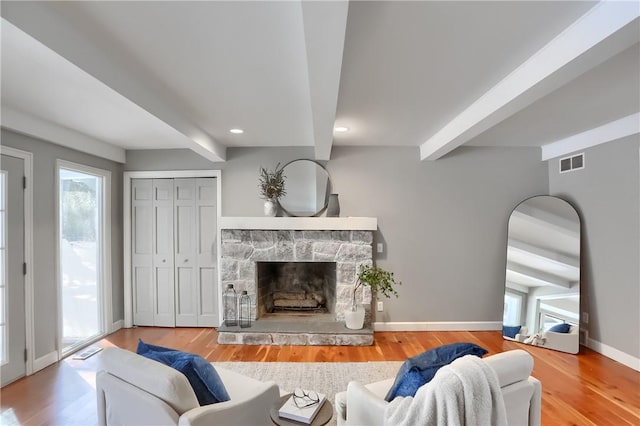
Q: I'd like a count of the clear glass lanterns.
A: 2